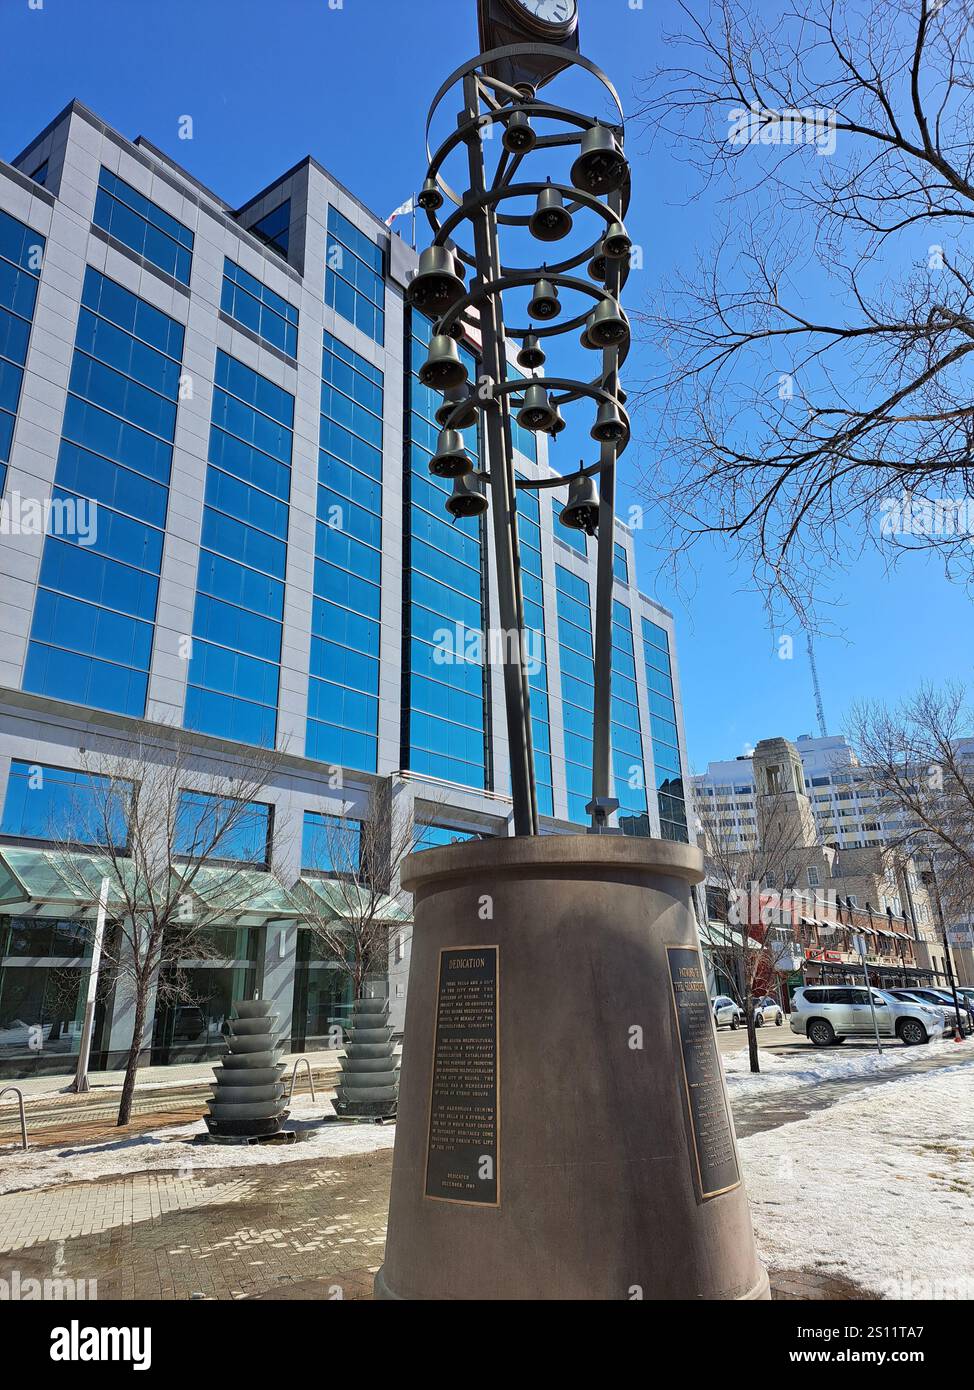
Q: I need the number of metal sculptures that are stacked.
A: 2